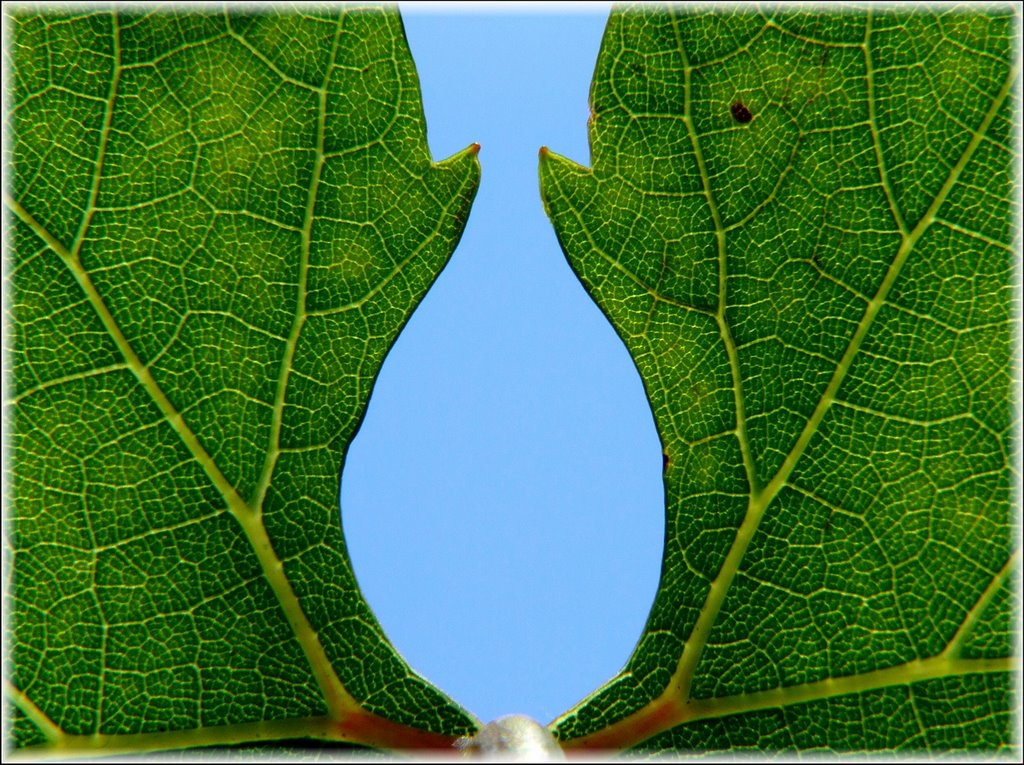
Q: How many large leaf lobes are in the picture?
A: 2